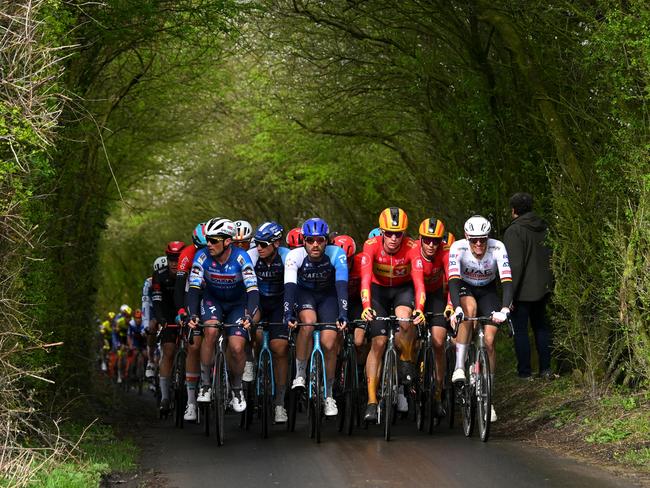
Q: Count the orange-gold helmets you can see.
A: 3